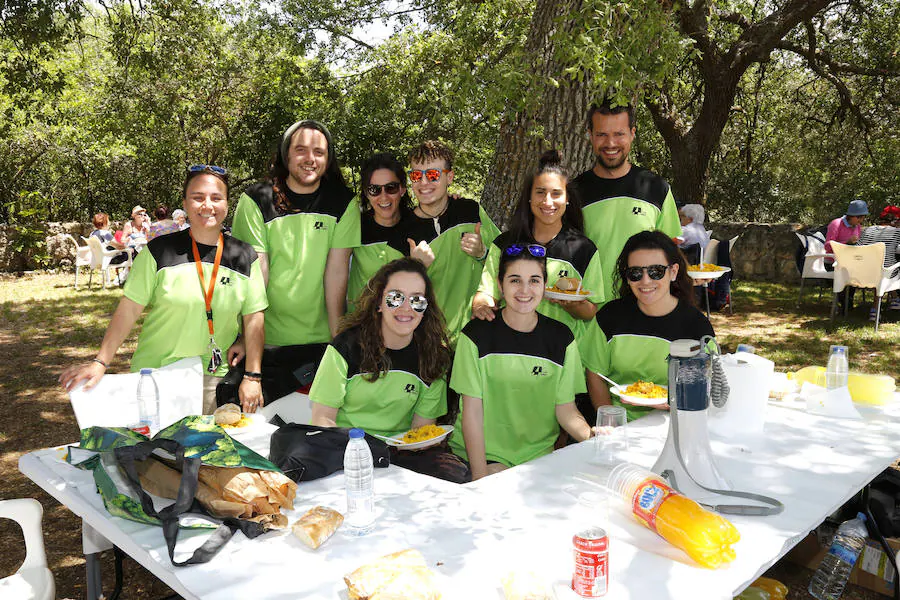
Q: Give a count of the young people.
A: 9